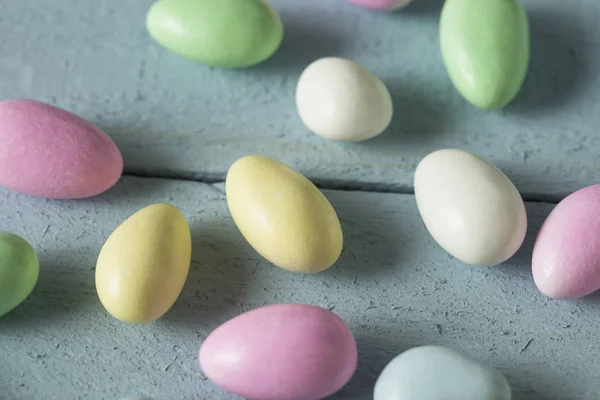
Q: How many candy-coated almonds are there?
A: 12